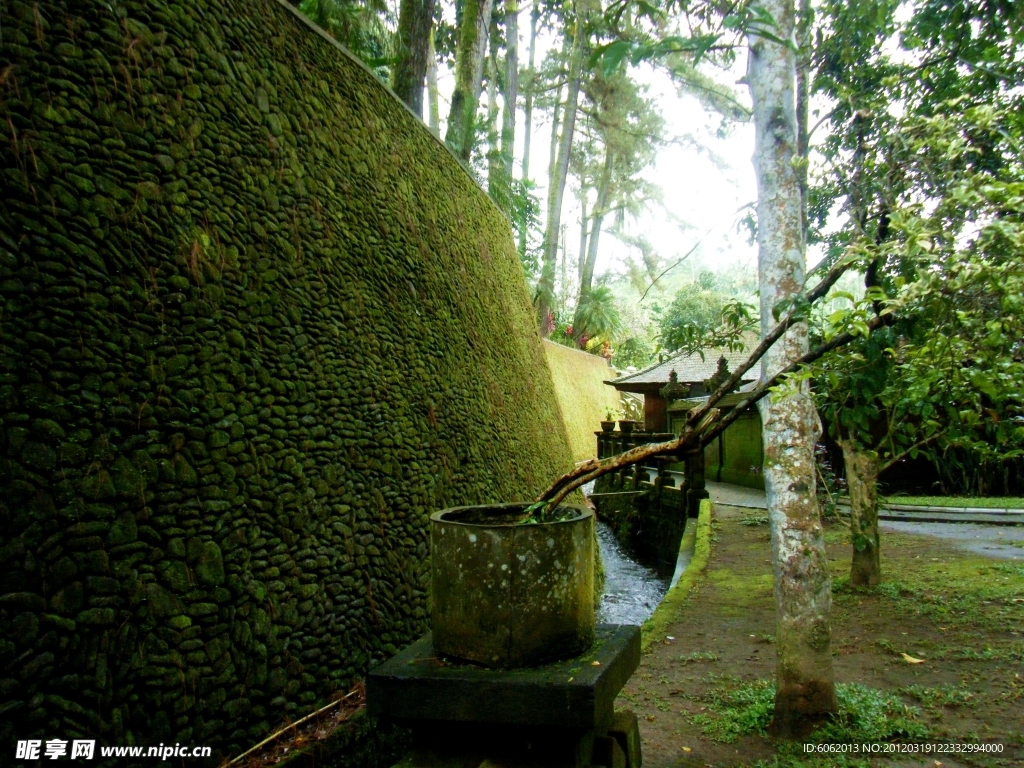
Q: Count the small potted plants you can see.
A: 2